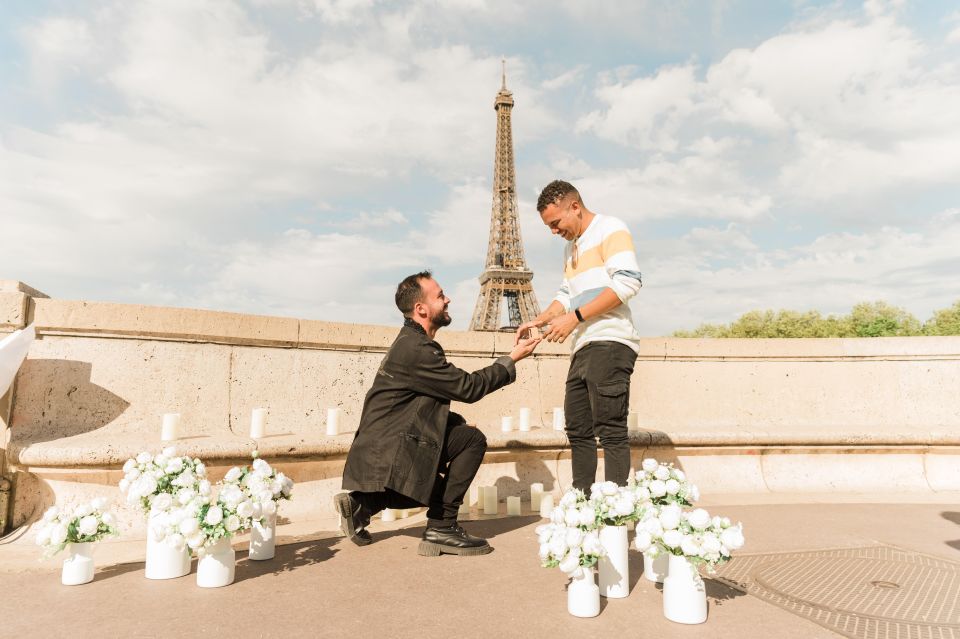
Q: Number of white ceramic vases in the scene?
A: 8